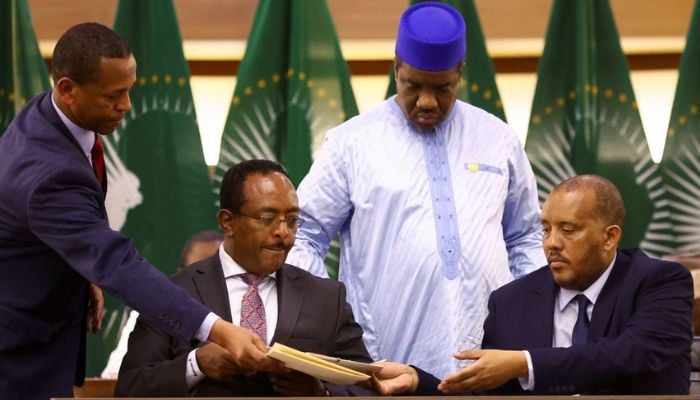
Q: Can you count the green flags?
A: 6